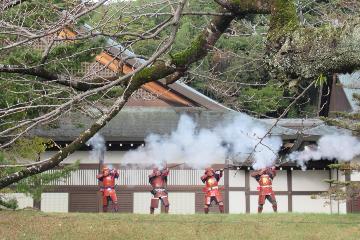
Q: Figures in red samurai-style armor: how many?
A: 4